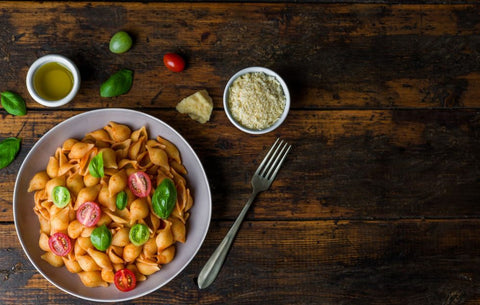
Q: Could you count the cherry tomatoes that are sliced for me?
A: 6